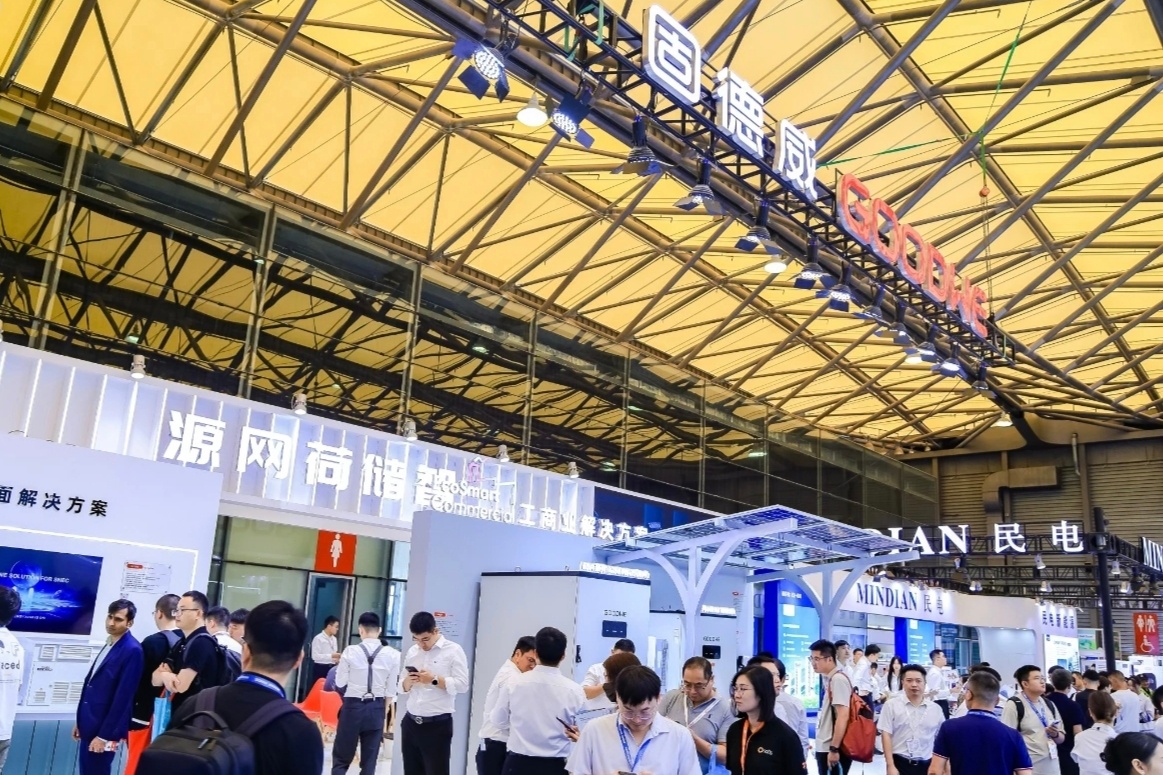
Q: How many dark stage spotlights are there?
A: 12